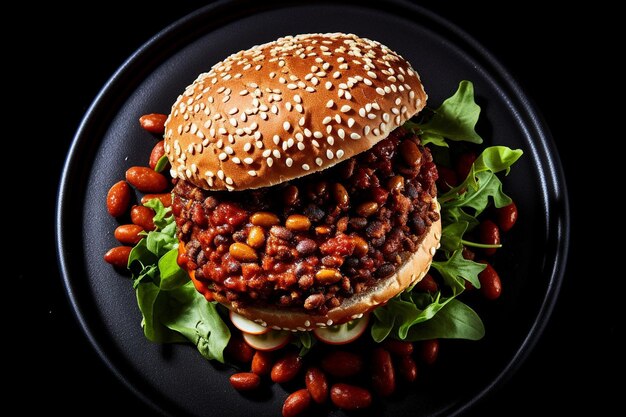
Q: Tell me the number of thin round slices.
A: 3